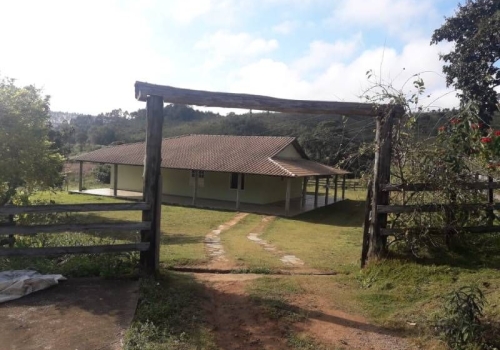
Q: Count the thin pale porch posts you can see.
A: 10